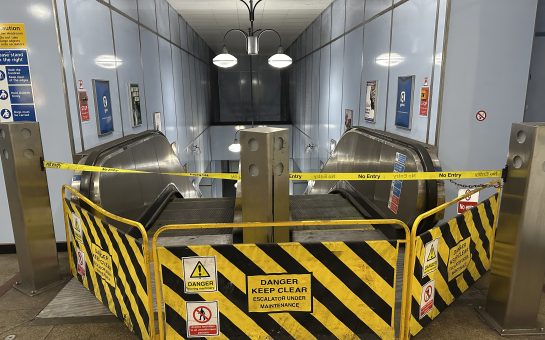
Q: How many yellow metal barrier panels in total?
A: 3